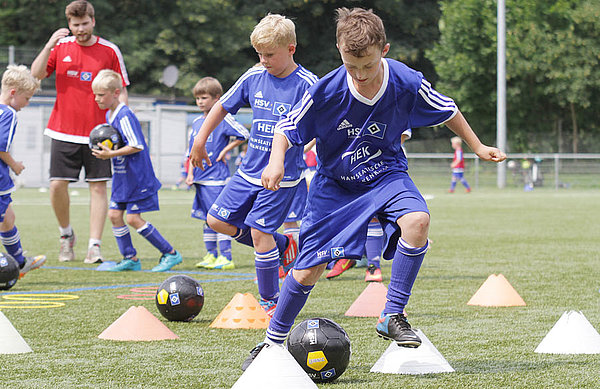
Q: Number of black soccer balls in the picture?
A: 4